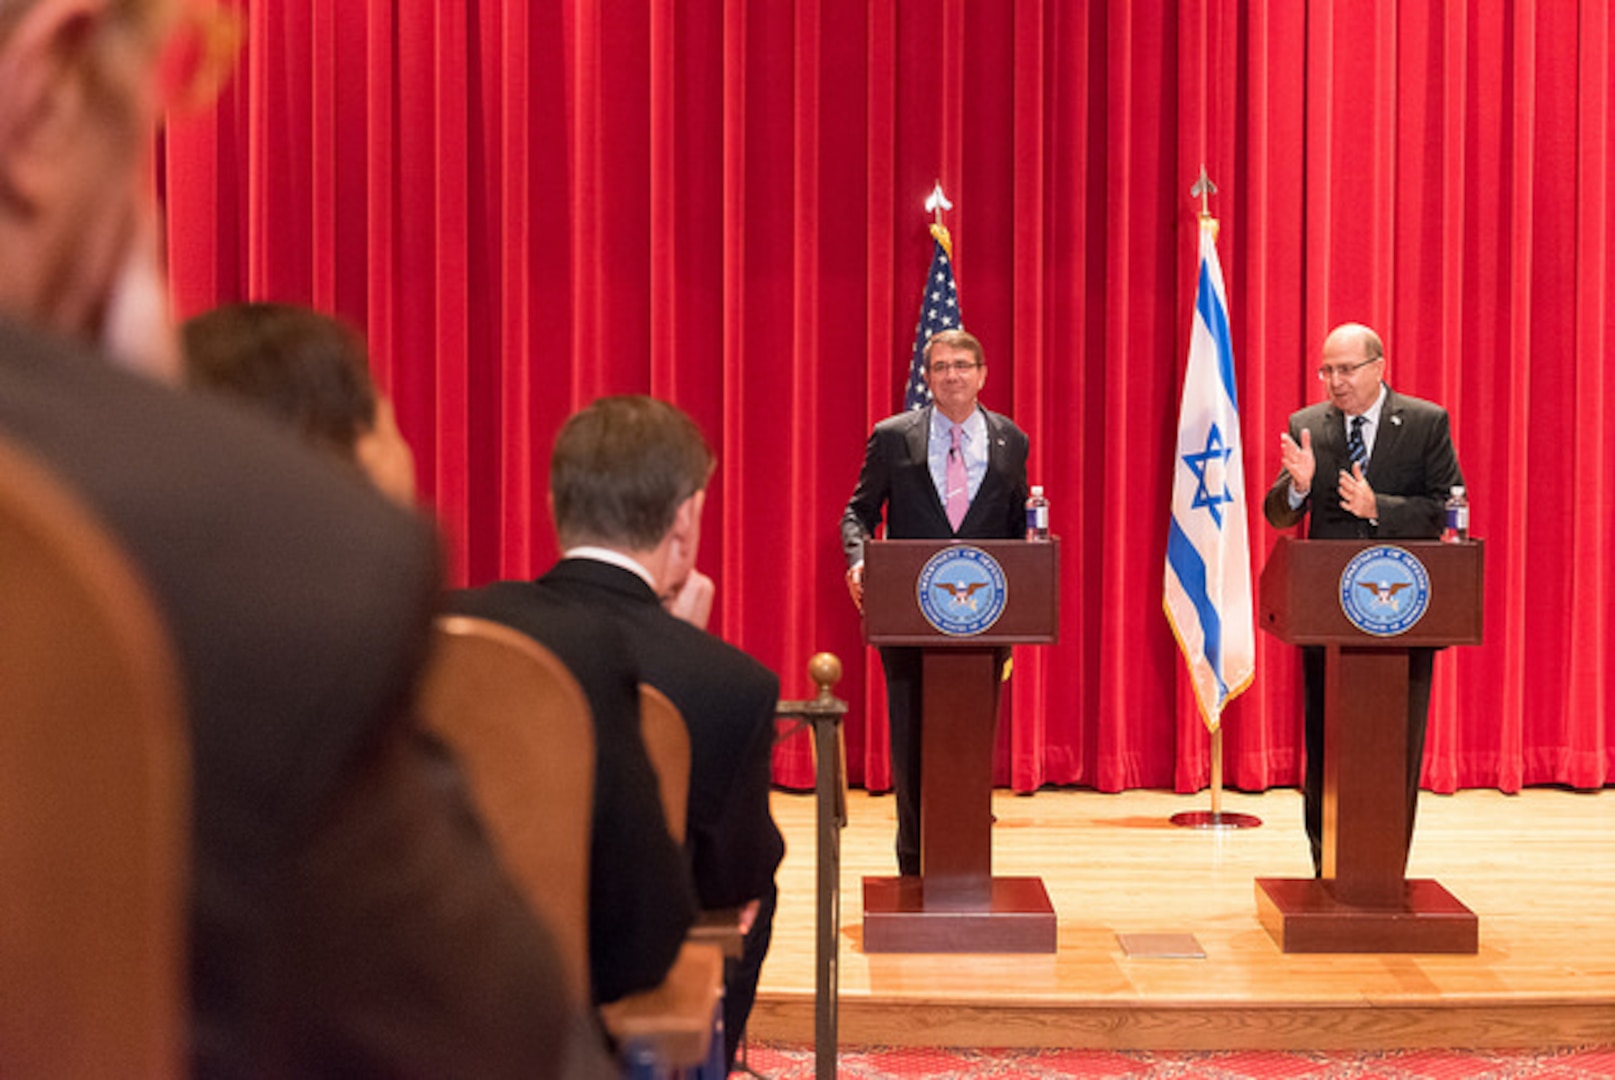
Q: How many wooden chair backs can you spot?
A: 3